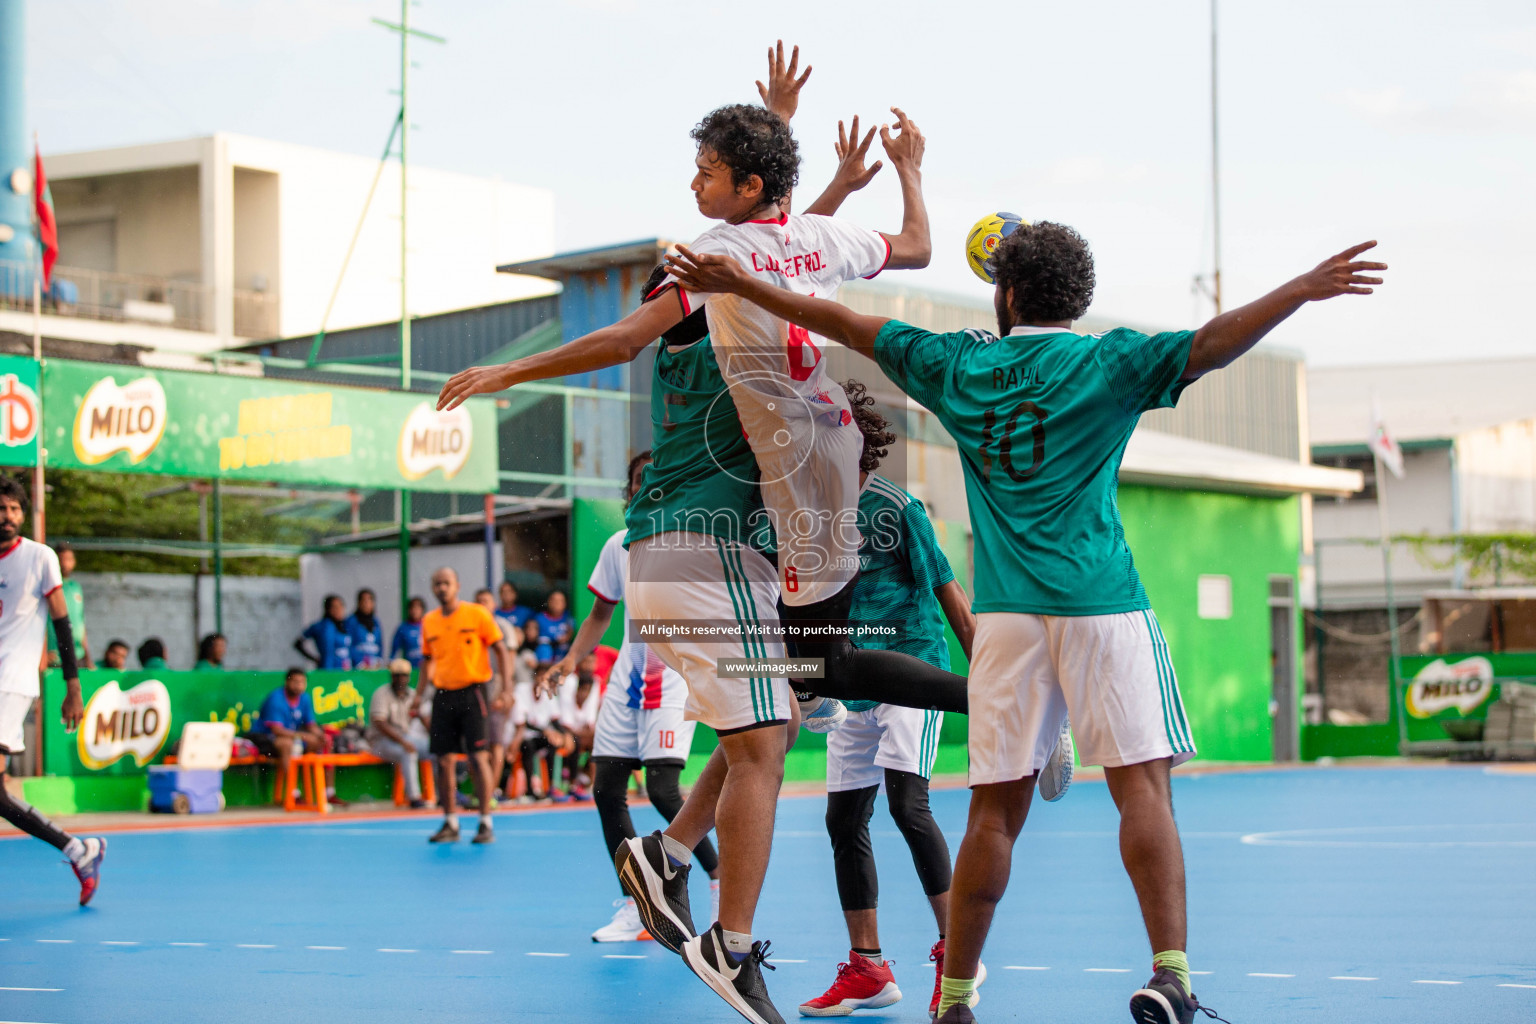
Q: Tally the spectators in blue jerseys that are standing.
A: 5